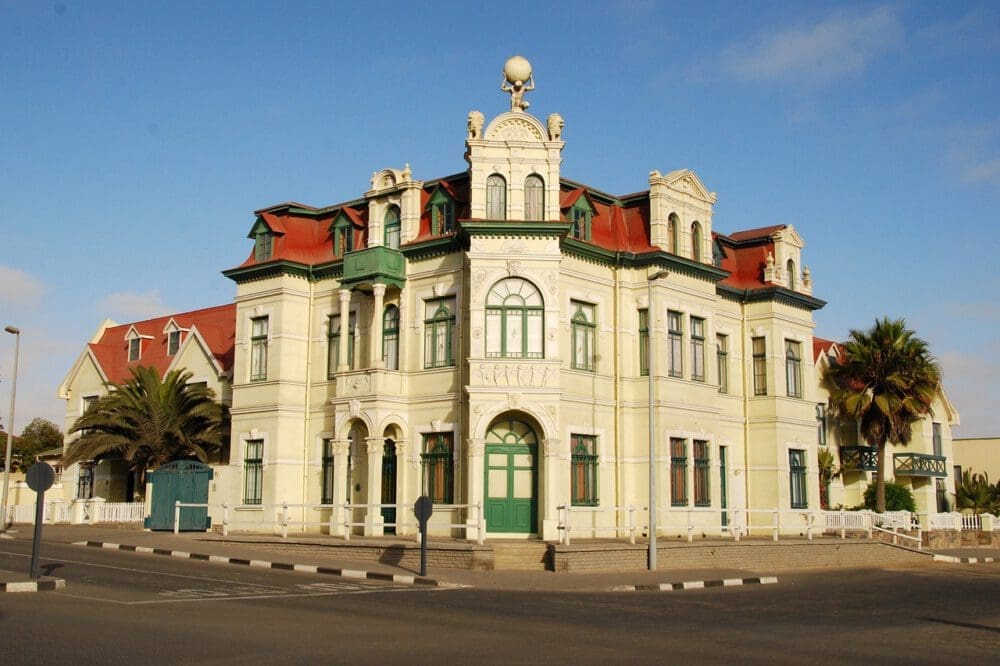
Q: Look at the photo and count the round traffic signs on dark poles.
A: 2